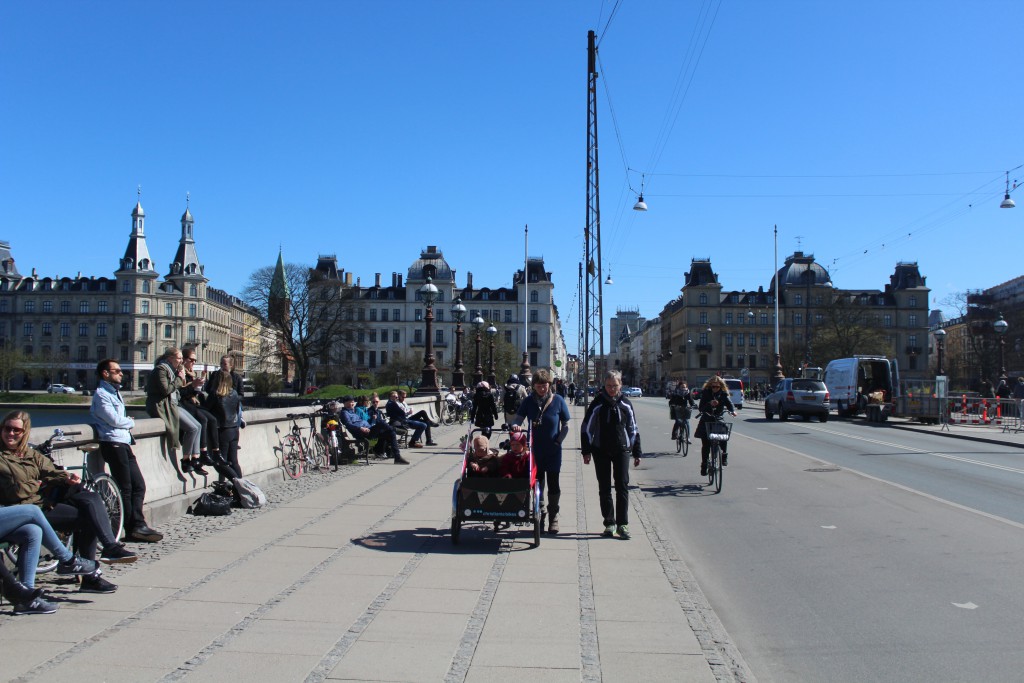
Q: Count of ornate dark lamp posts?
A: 6